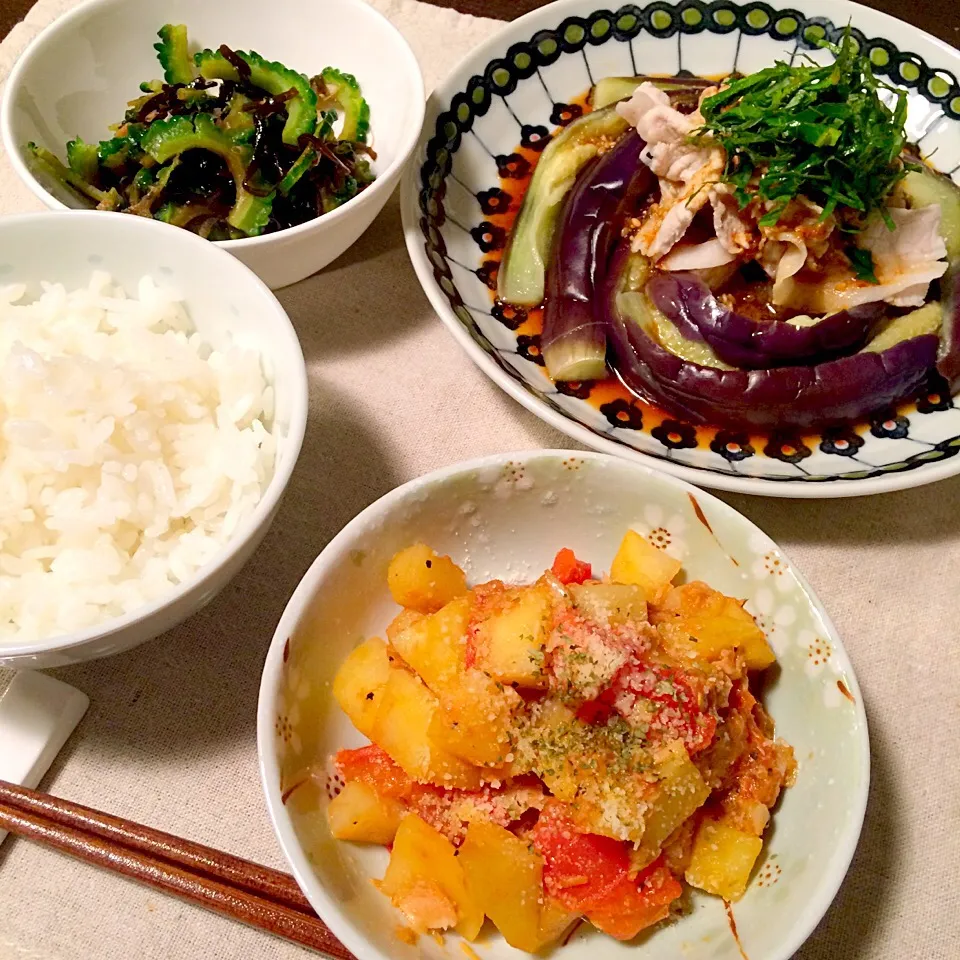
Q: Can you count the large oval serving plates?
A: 1